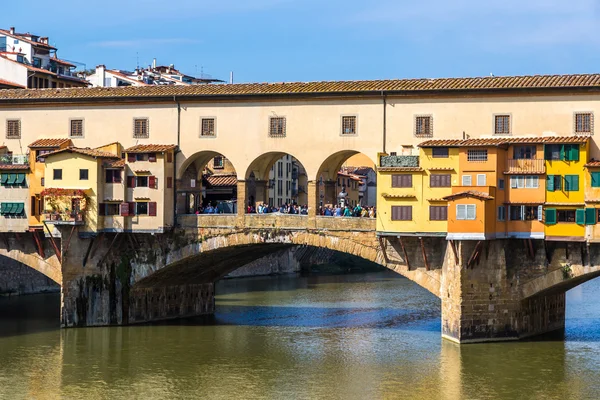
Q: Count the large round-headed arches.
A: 3